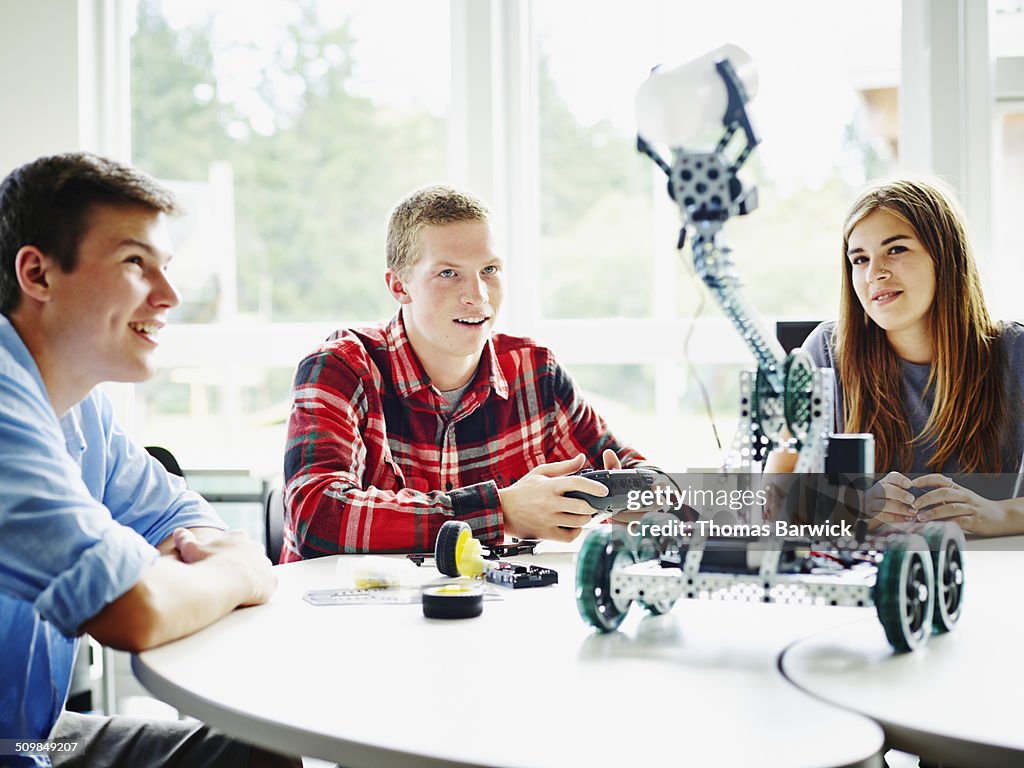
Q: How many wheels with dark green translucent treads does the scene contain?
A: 4